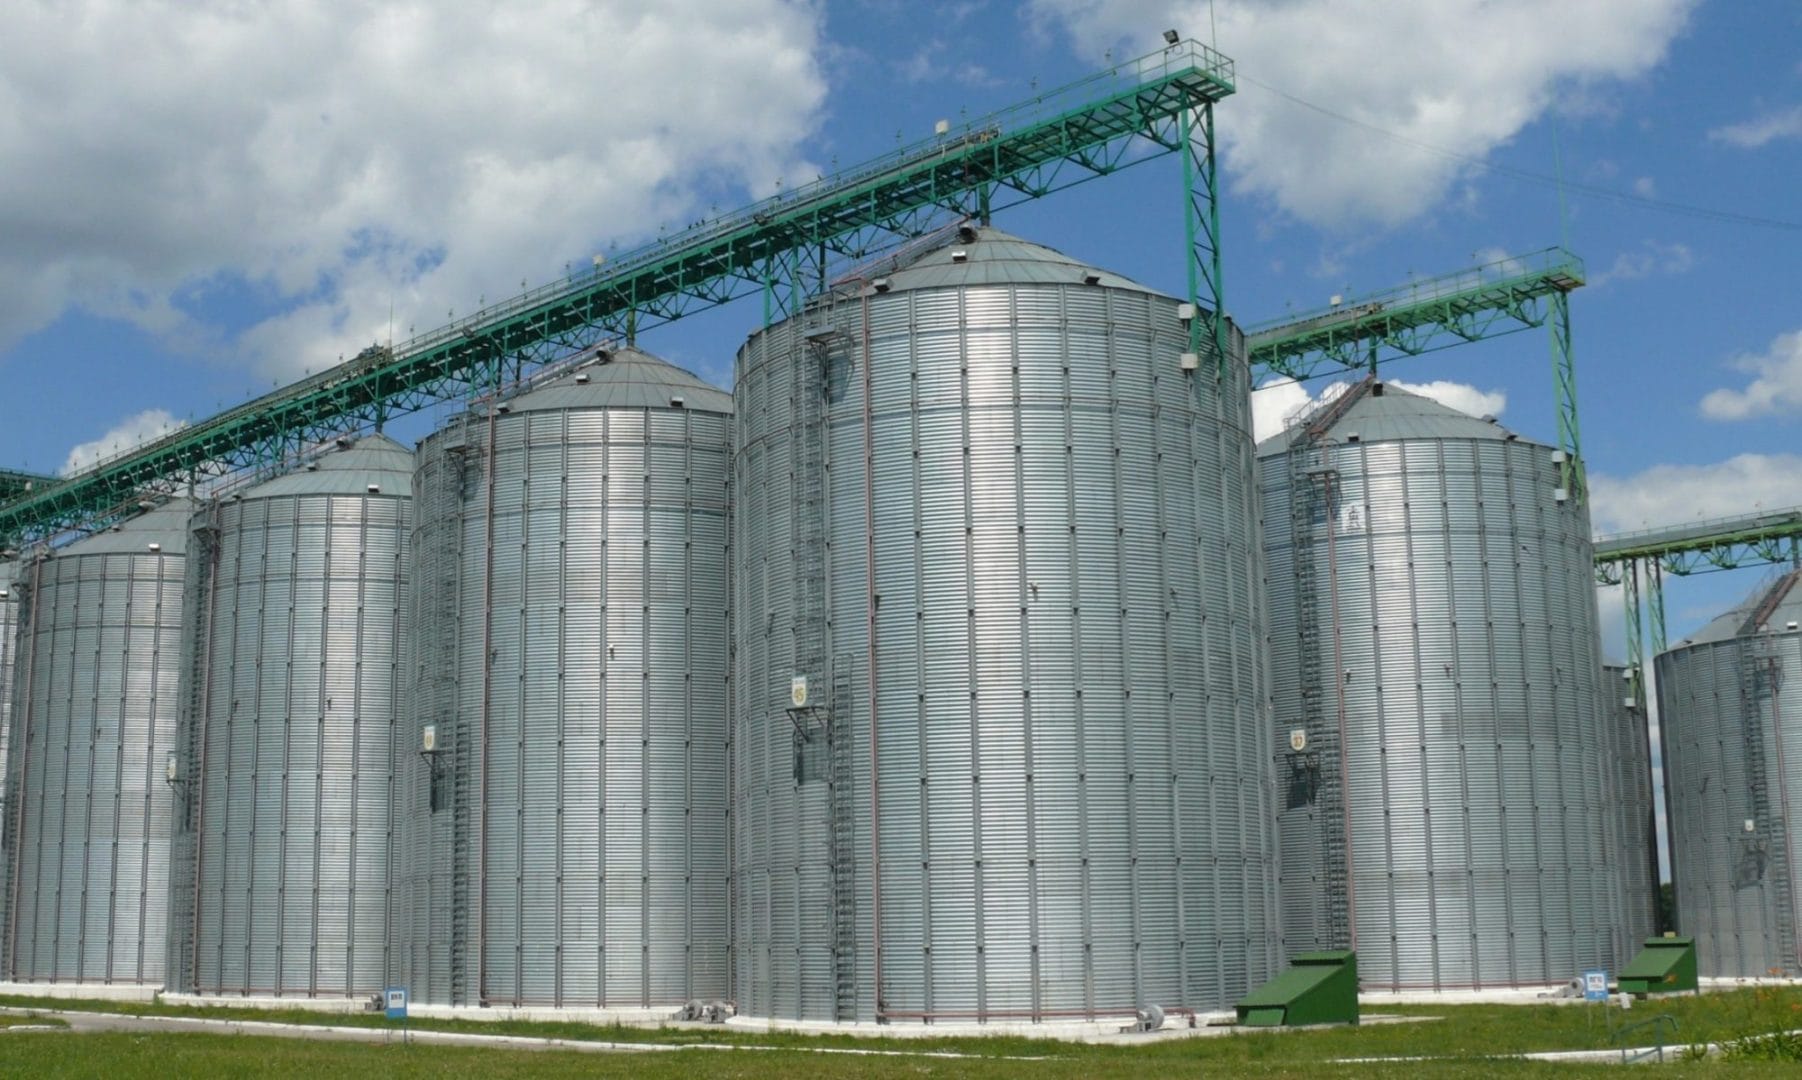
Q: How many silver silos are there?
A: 8